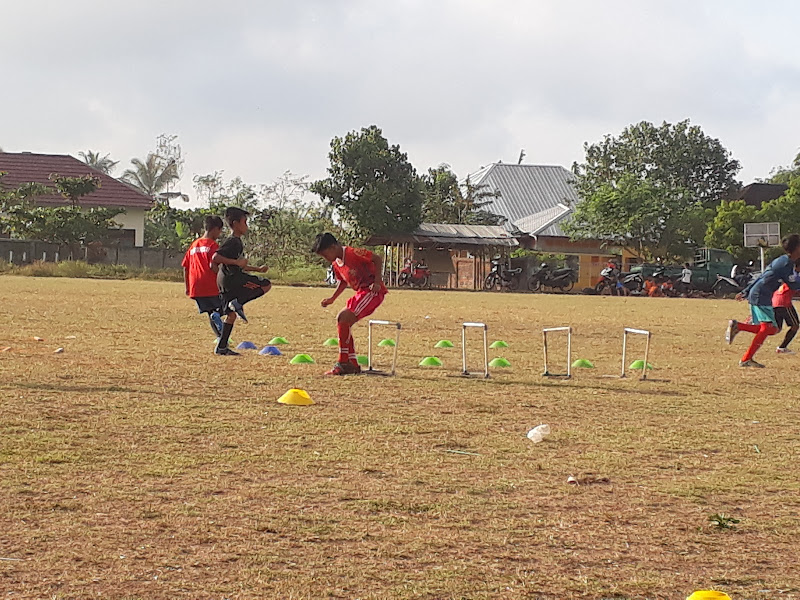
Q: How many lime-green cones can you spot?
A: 12